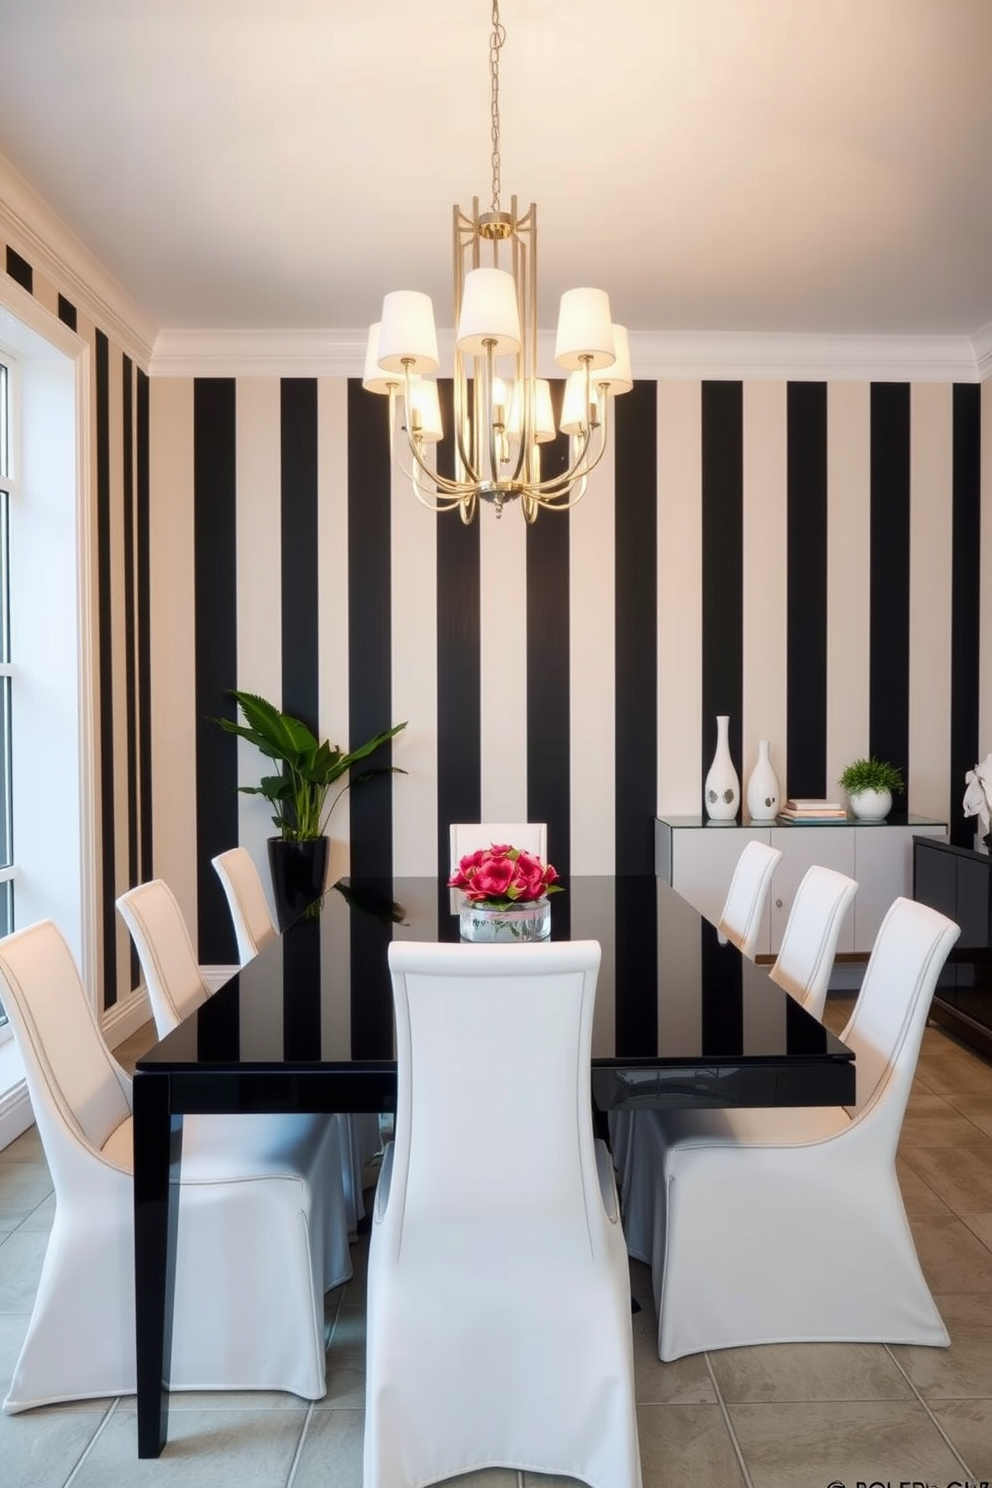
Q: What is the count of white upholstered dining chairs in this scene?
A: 8